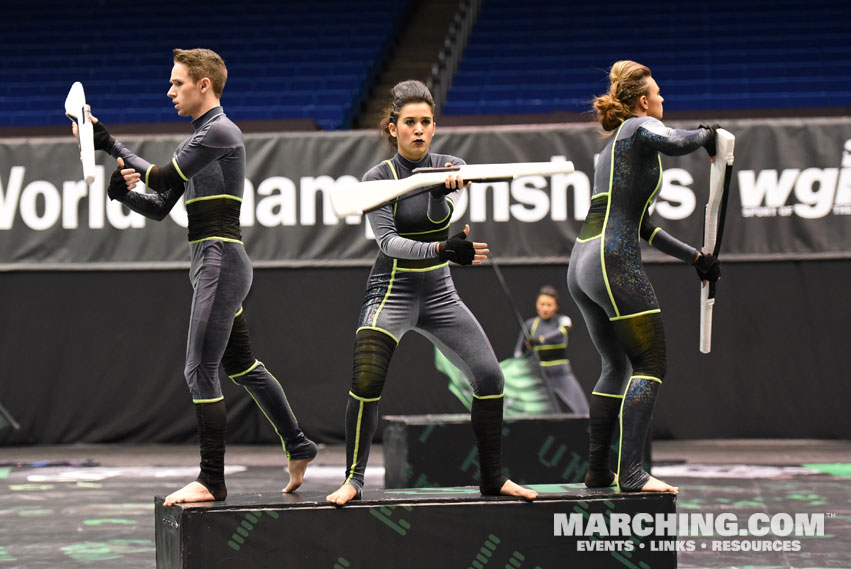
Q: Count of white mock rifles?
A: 3